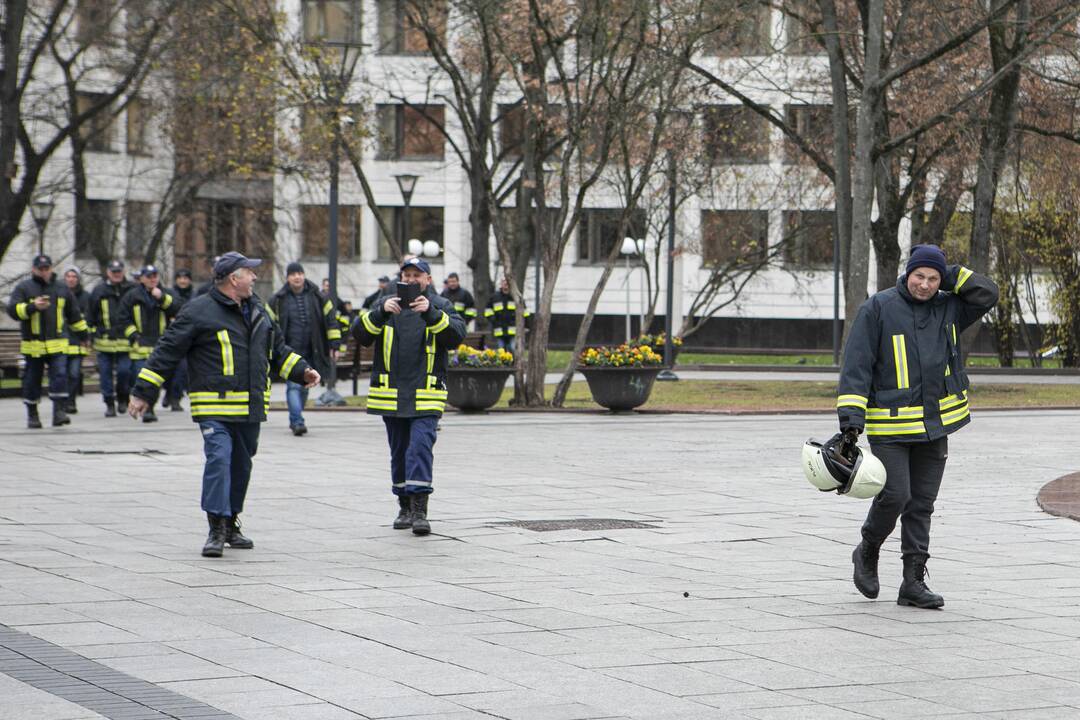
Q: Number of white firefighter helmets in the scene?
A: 2